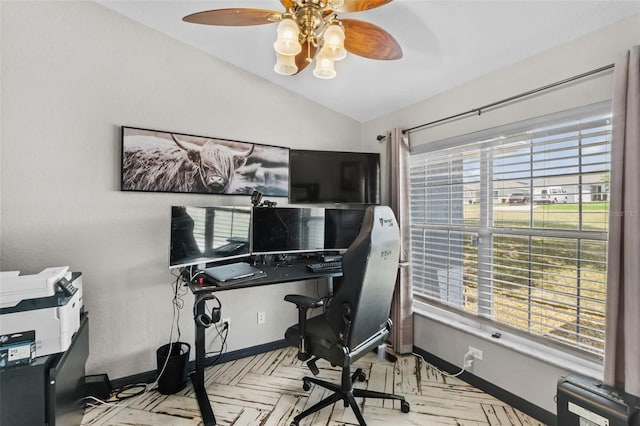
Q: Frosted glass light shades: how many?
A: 4